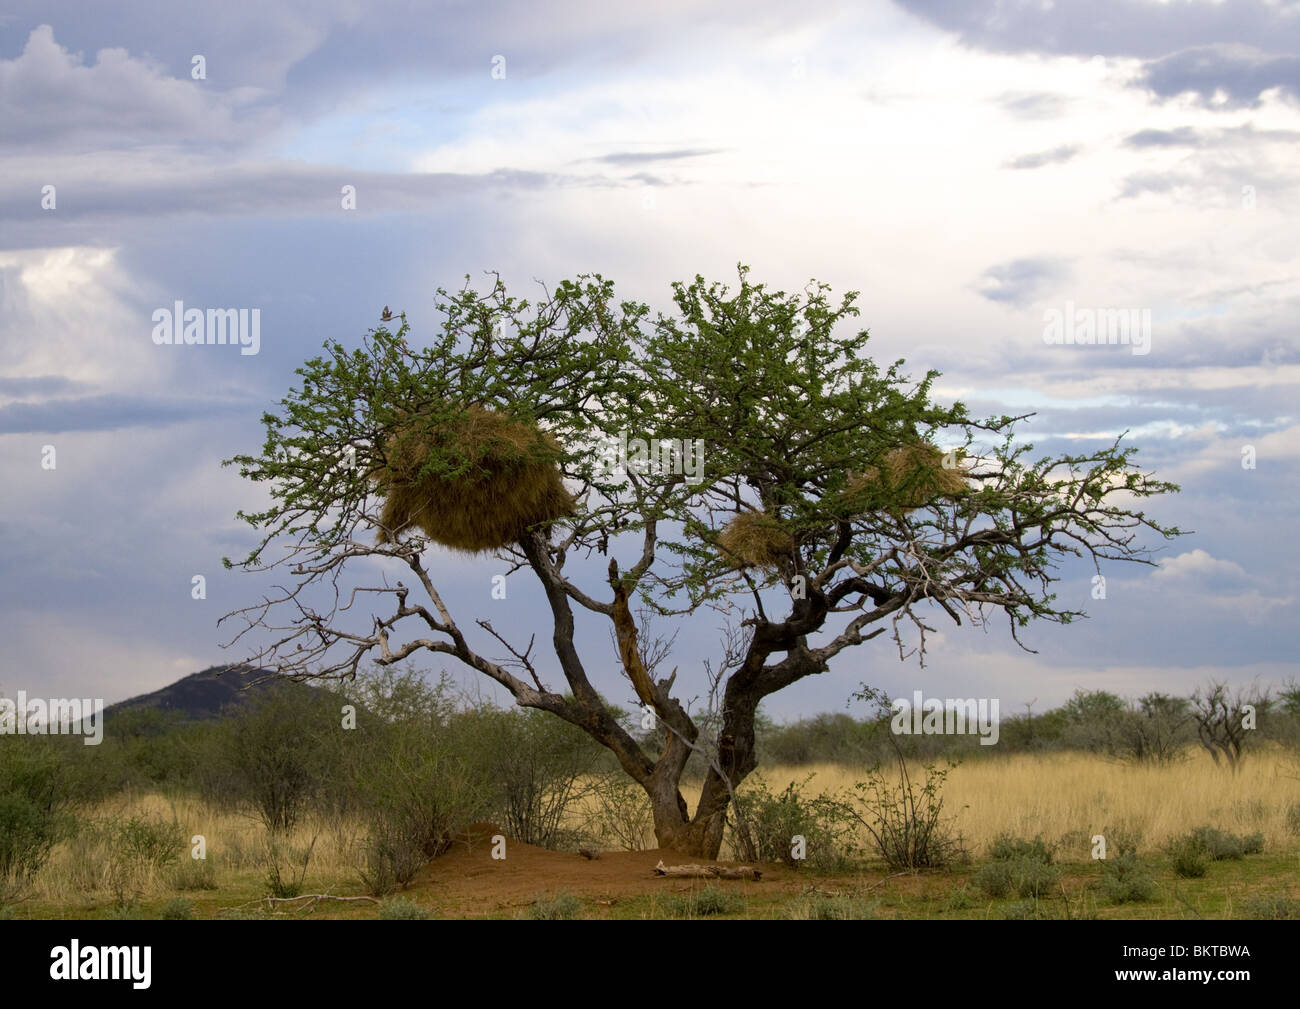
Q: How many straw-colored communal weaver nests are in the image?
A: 3